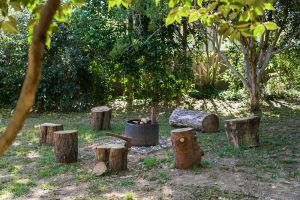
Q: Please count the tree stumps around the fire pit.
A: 6